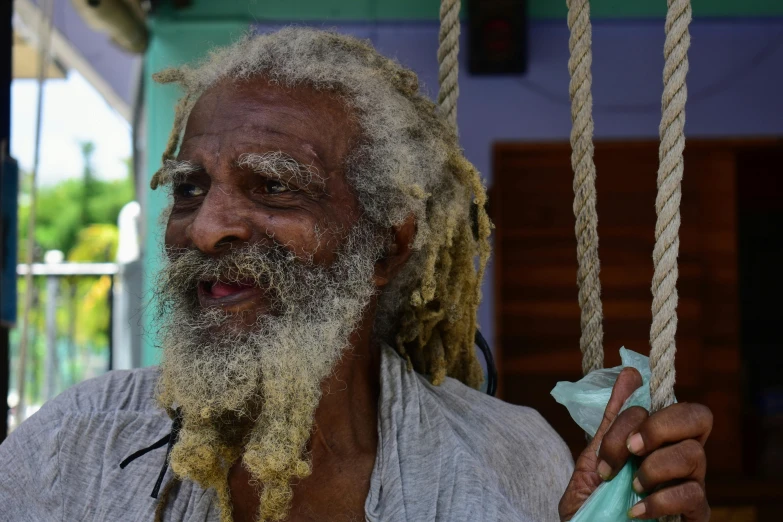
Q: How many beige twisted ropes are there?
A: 3